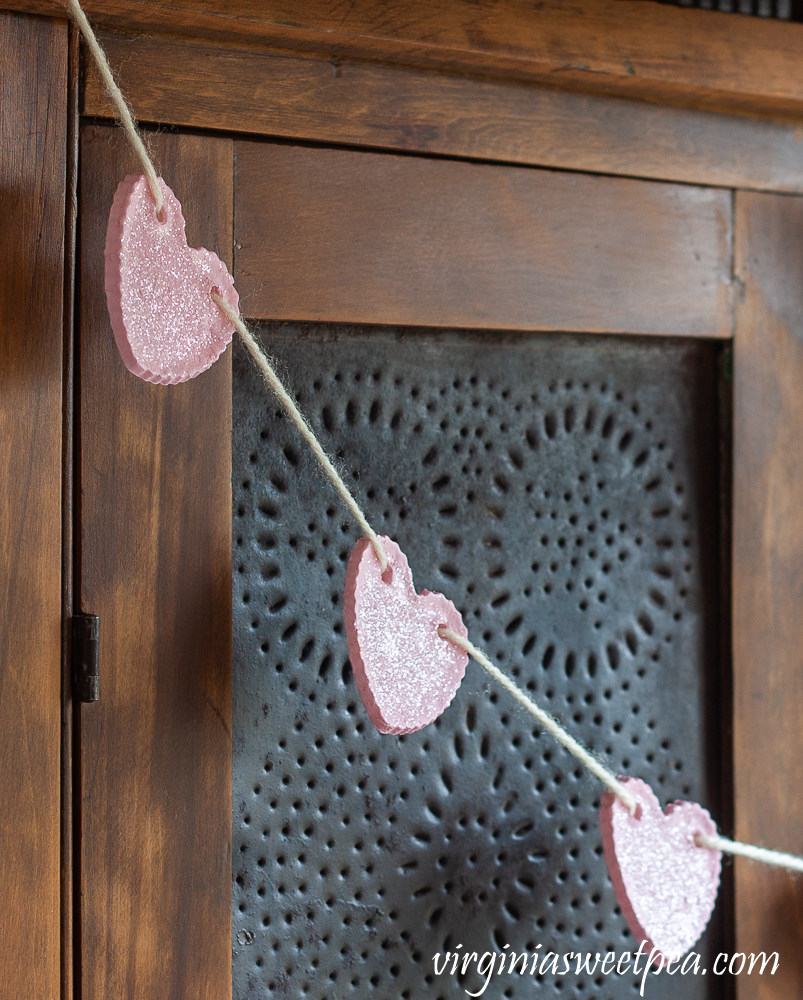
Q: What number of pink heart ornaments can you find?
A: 3